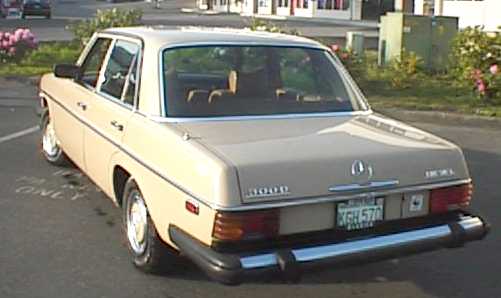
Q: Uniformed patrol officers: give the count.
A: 0